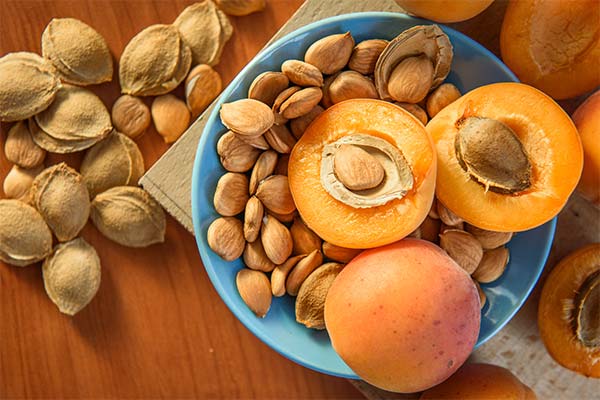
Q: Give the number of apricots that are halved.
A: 4